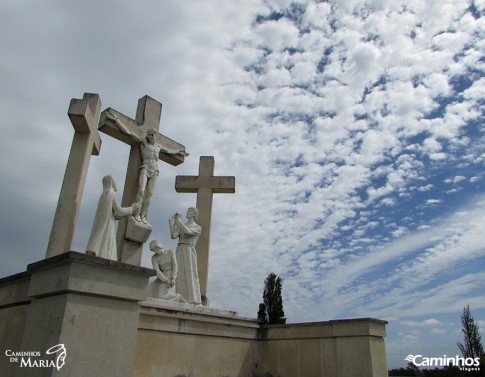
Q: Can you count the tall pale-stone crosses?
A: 3